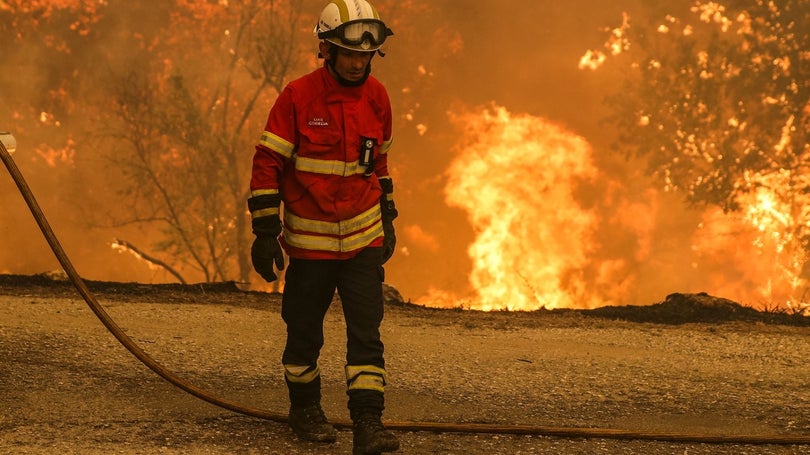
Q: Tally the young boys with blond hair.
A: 0